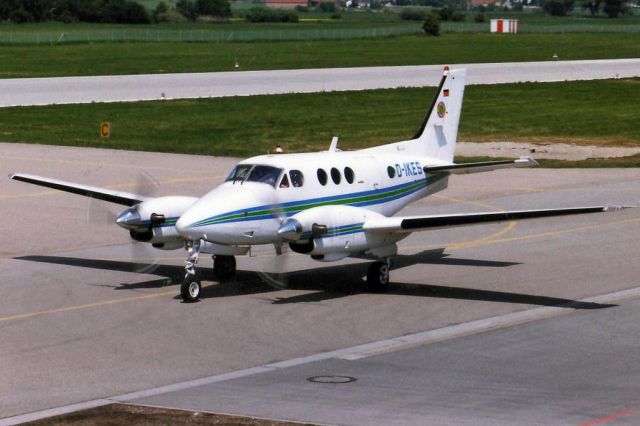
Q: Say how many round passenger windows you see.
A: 4